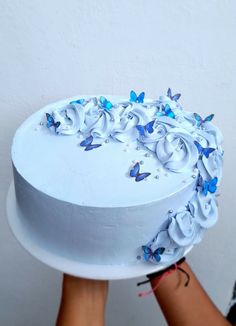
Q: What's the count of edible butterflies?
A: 13